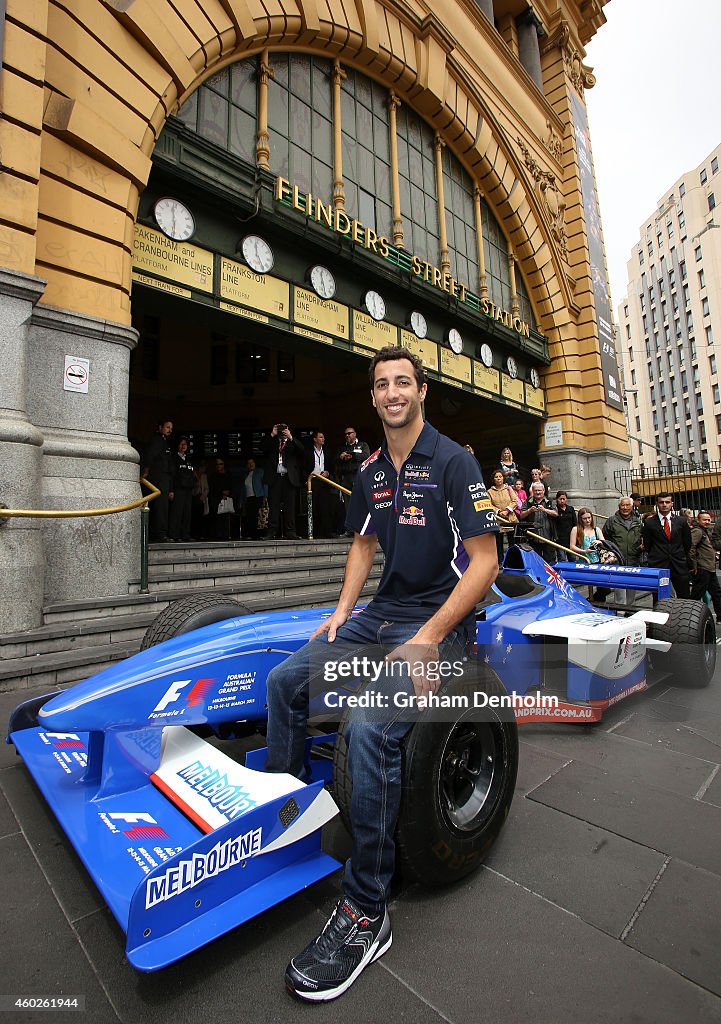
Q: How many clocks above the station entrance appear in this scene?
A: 9